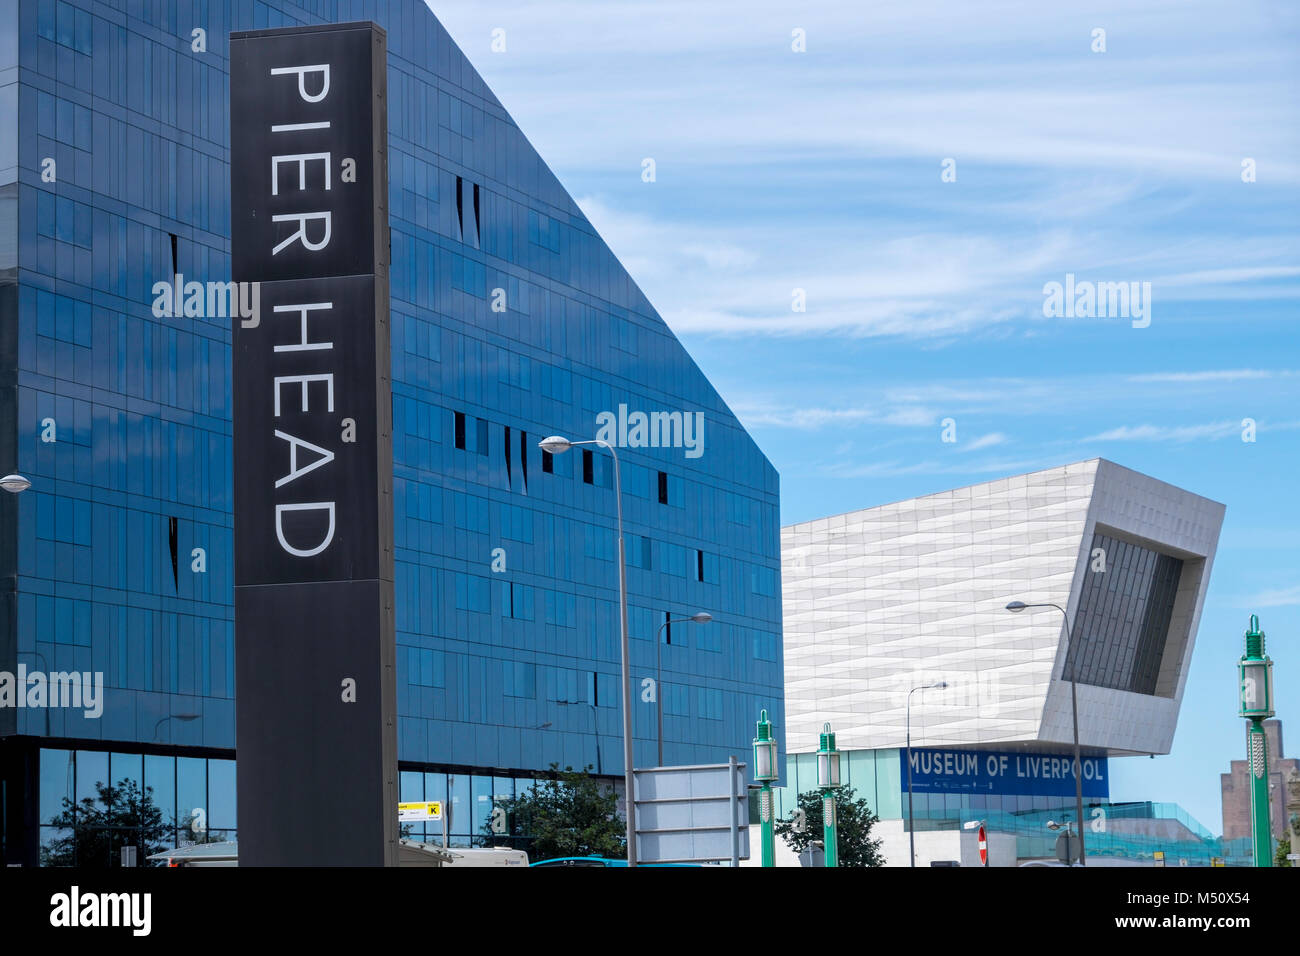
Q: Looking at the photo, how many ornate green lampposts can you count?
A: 3